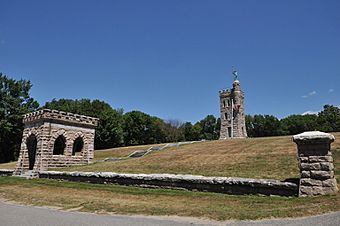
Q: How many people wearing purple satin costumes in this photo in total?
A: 0